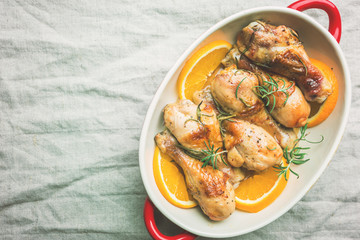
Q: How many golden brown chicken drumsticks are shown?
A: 6